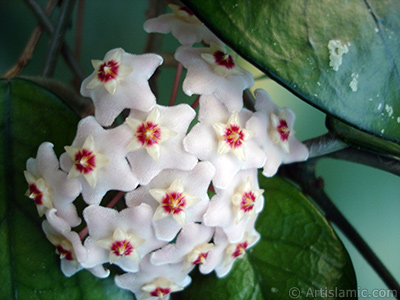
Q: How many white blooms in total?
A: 15